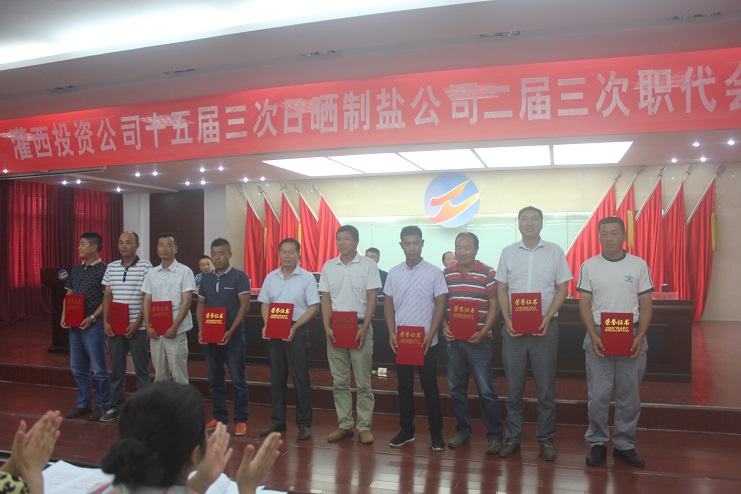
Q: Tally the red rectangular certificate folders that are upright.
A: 10